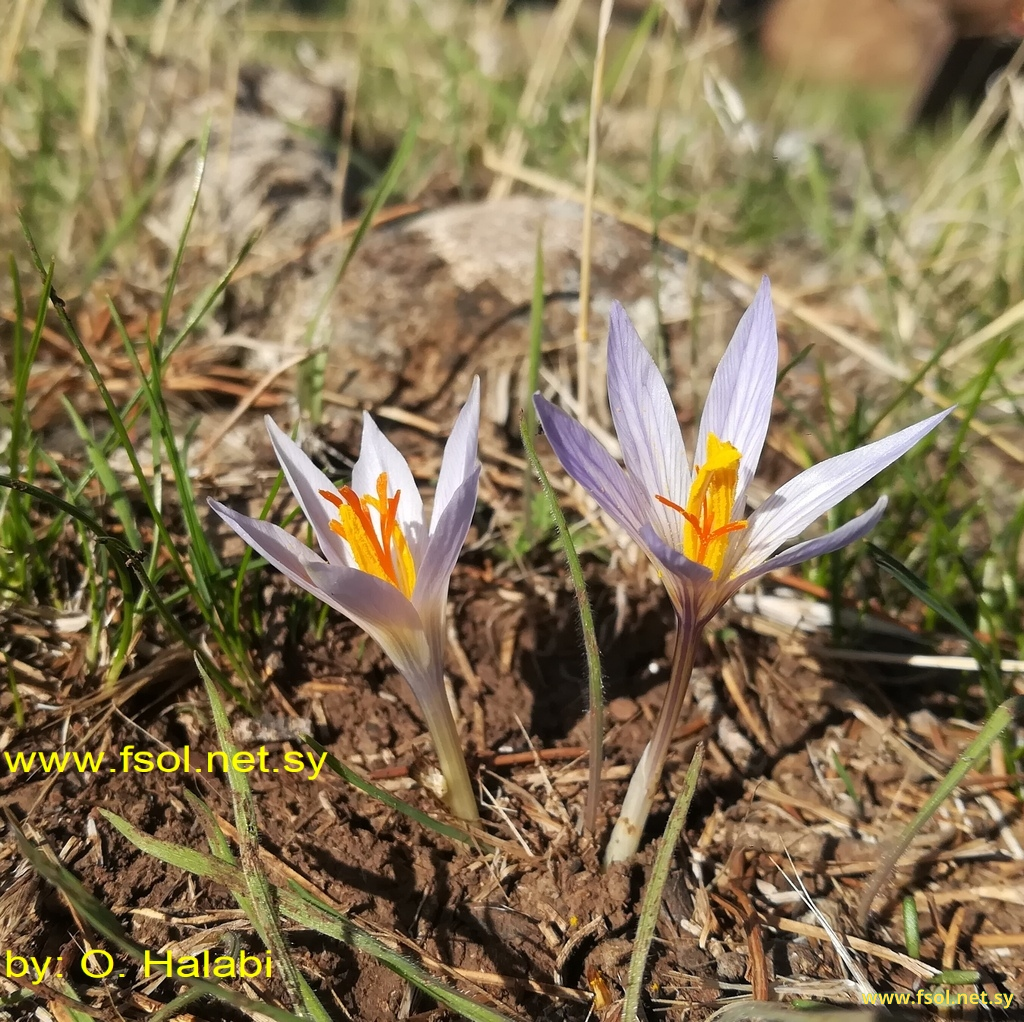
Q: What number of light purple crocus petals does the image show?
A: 12